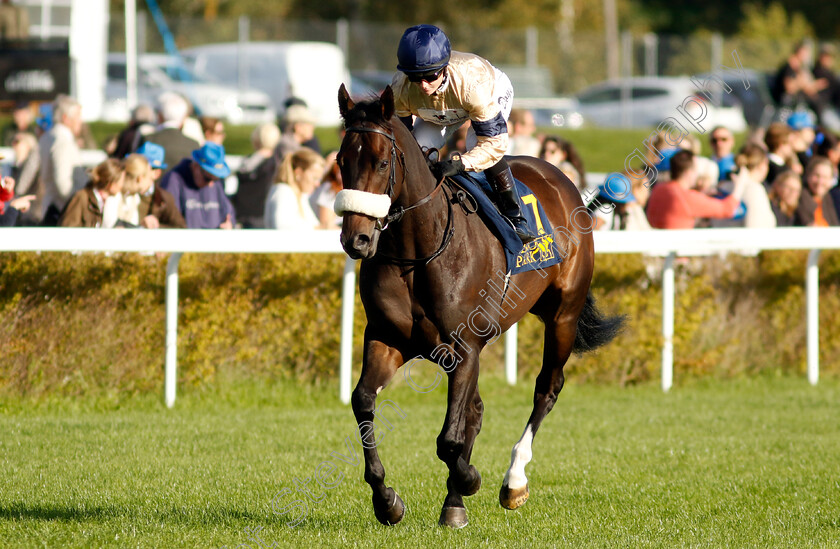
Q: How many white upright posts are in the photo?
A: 5